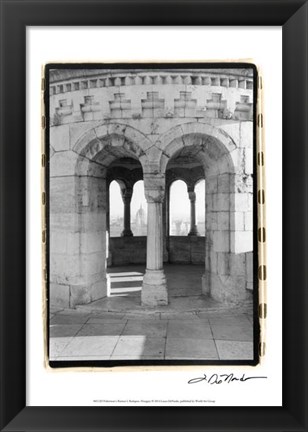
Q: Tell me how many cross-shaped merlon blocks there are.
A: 7